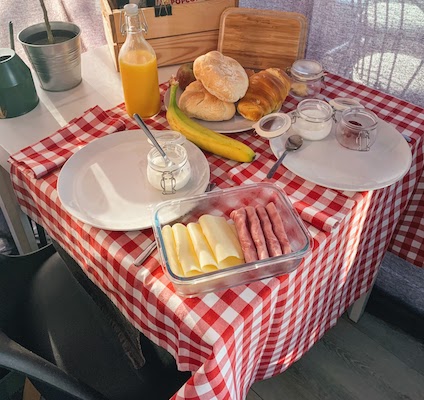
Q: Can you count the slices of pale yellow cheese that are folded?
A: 4